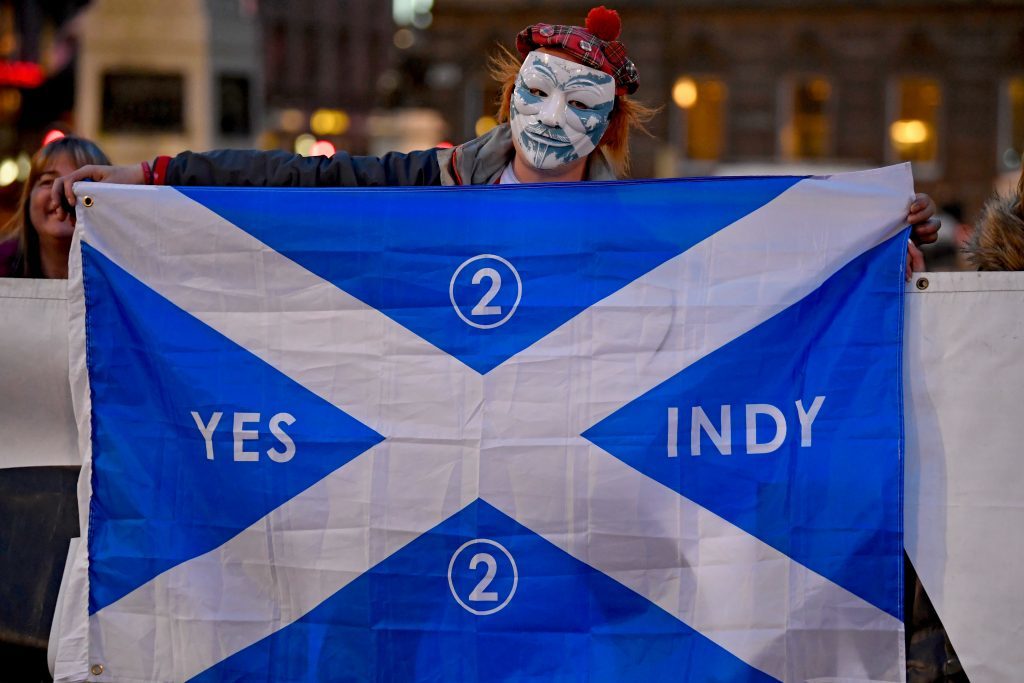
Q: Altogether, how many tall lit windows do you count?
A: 4